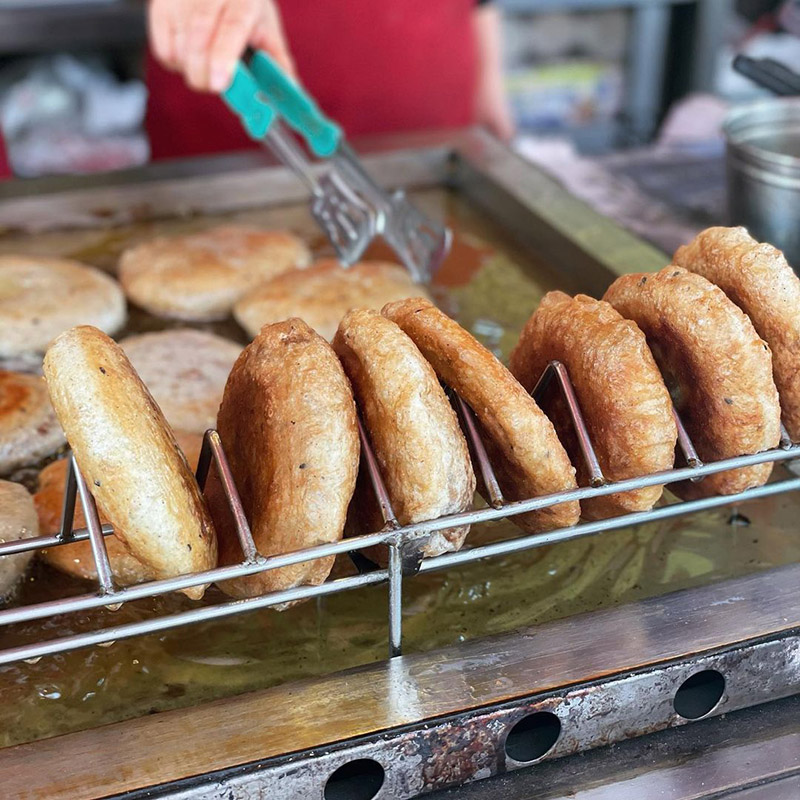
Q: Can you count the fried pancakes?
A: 14